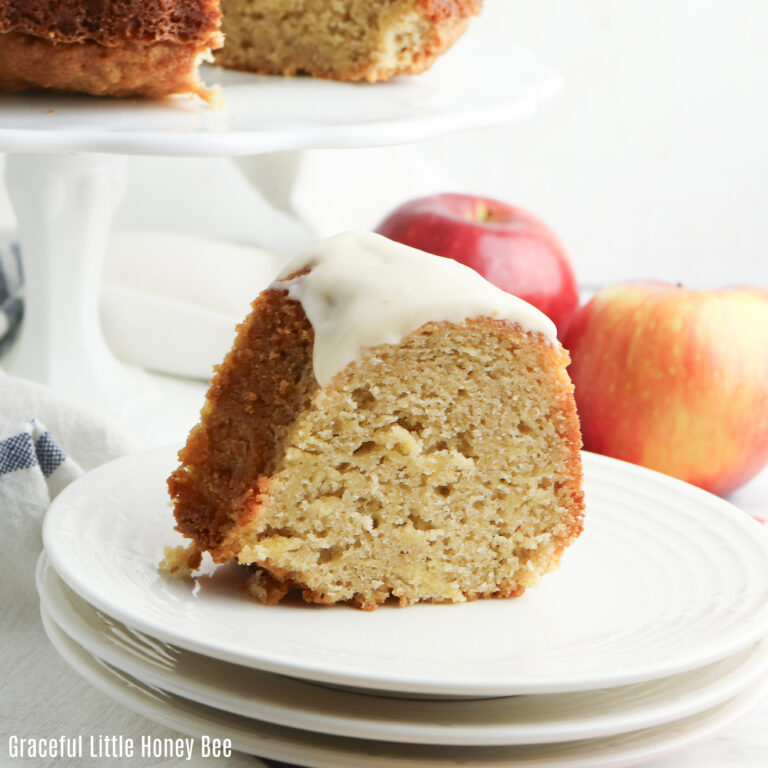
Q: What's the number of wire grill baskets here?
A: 0